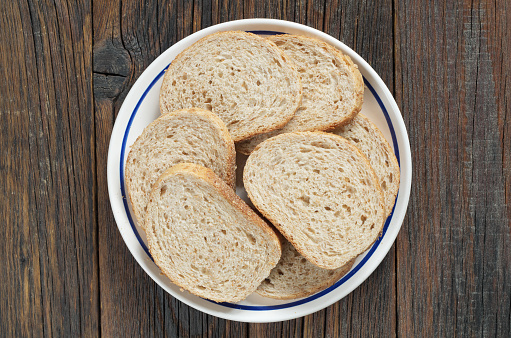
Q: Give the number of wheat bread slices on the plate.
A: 7